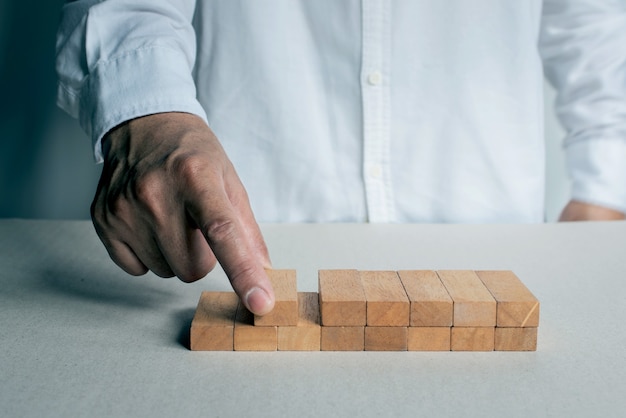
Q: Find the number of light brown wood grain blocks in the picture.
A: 14